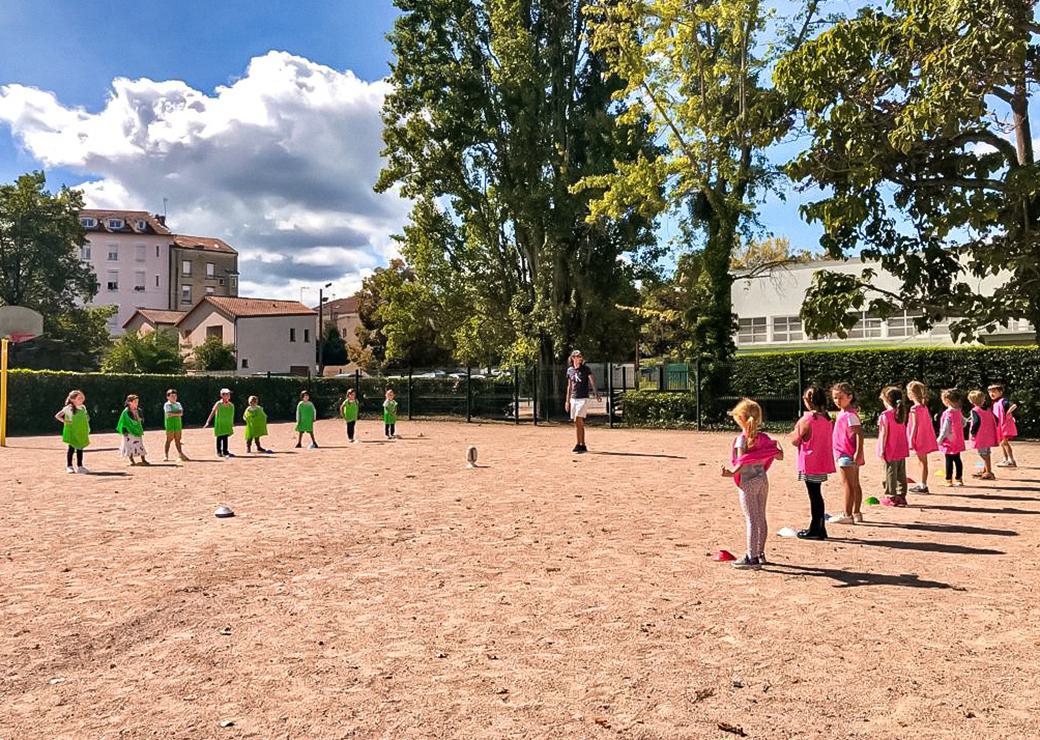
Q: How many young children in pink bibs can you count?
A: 8